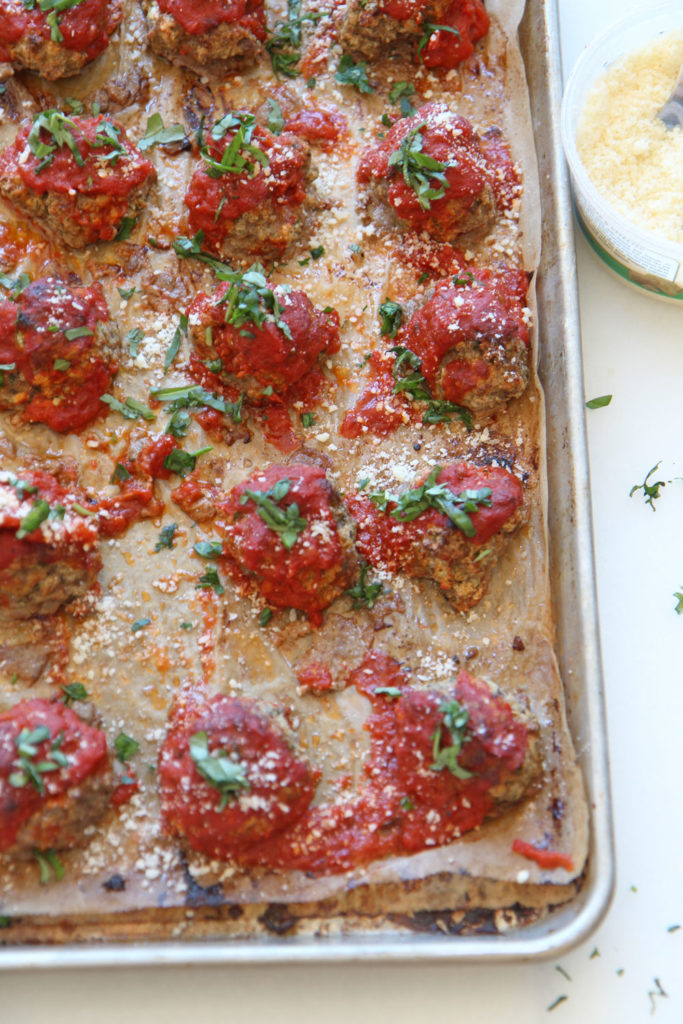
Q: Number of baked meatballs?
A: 15